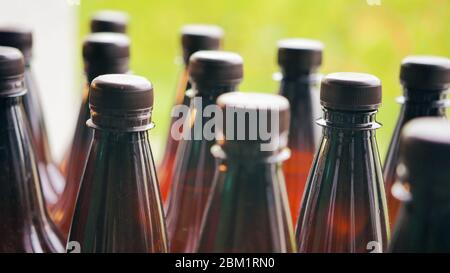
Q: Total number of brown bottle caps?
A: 12